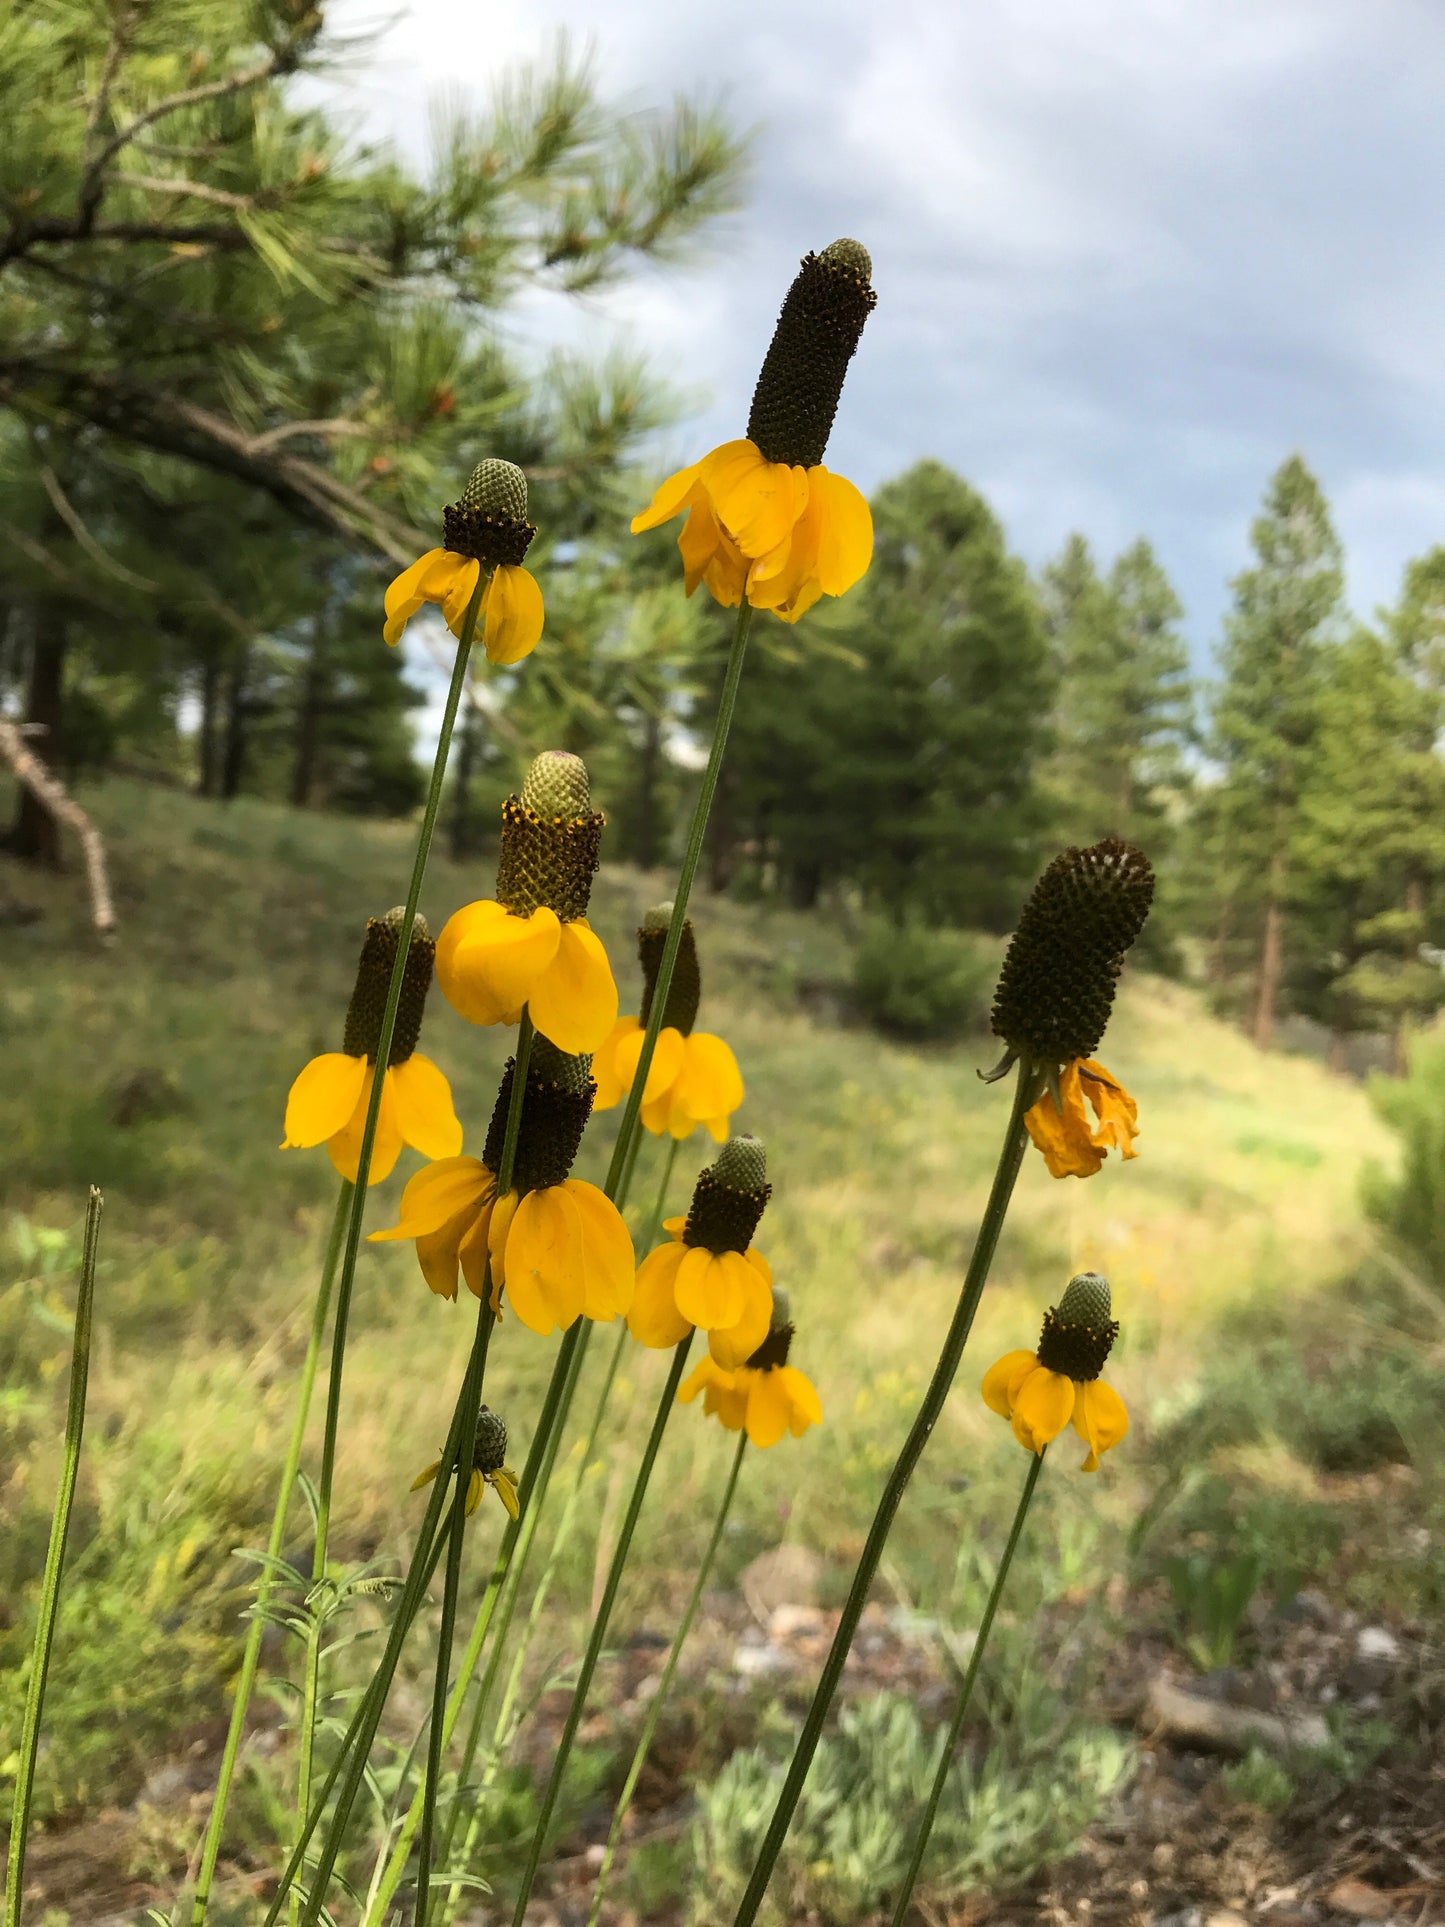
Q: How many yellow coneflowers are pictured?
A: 11